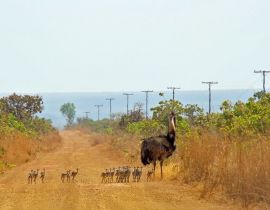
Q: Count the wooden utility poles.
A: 8